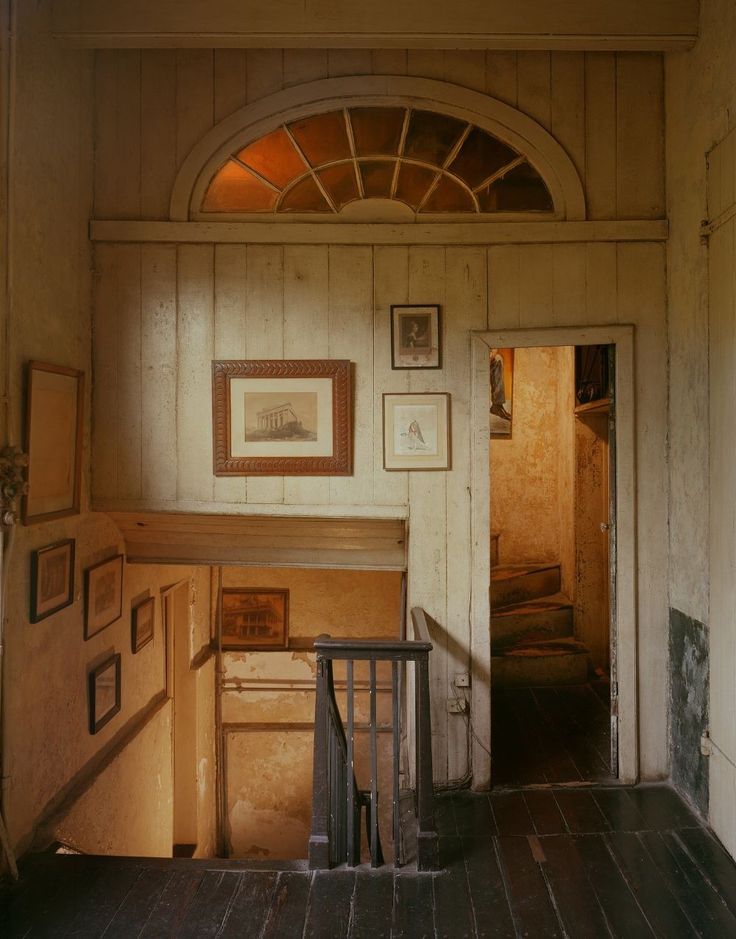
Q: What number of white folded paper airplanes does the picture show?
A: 0